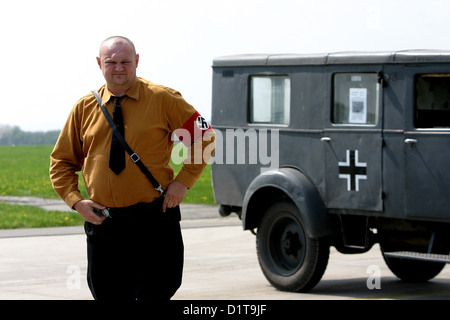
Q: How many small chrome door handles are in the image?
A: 2